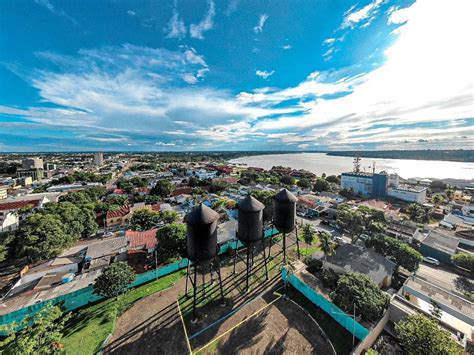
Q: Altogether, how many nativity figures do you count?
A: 0